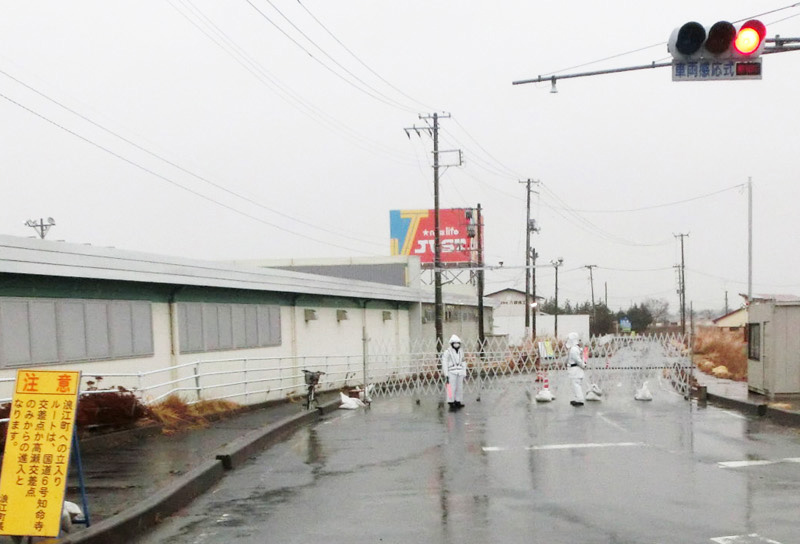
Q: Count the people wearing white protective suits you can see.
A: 2